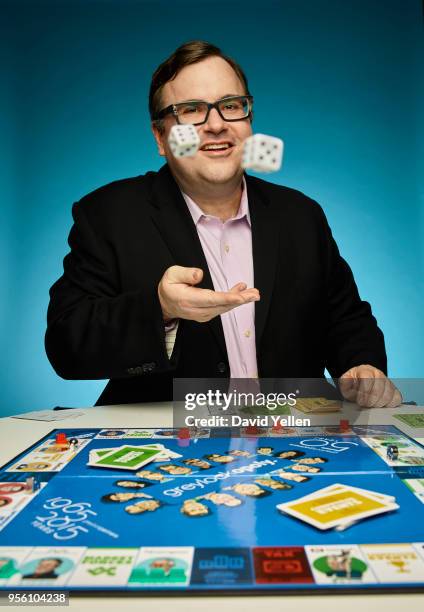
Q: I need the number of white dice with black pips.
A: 2